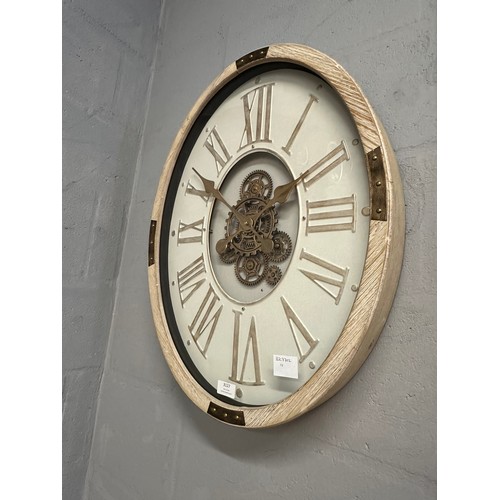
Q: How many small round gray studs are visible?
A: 12